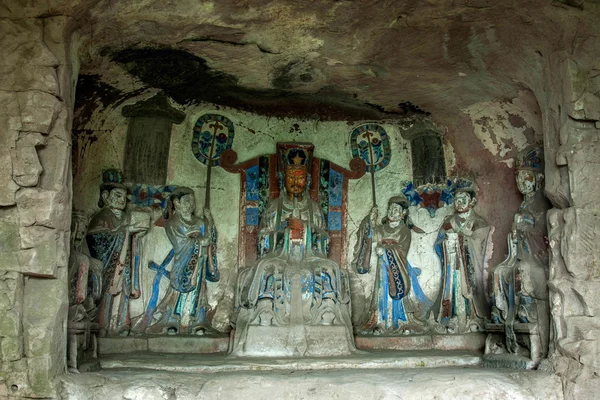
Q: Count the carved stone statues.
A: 7